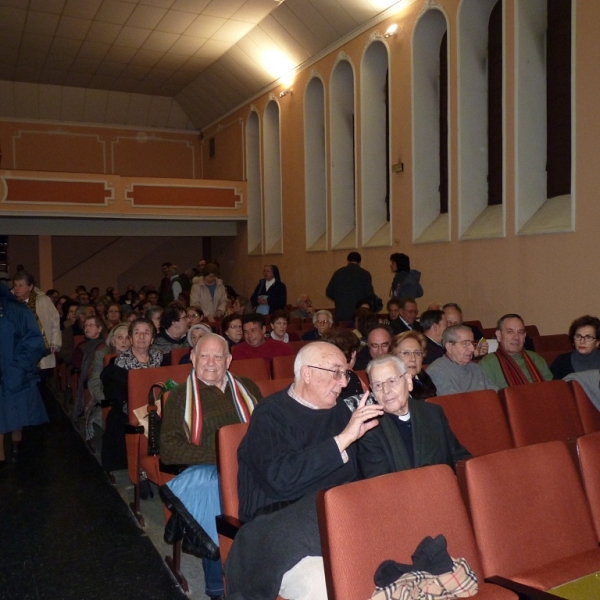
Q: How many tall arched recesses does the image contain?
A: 8